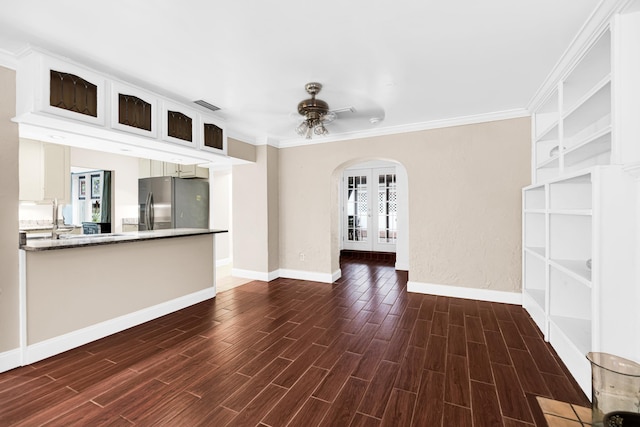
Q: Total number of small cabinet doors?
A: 4